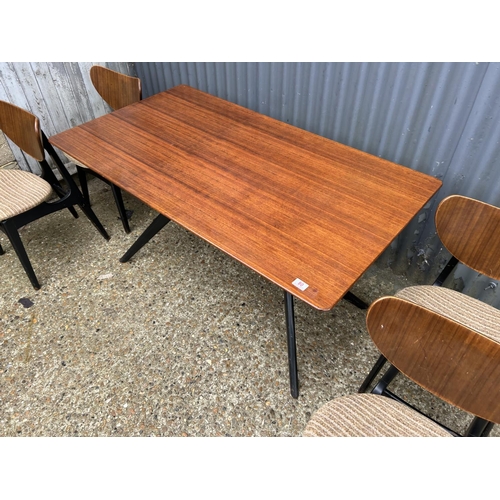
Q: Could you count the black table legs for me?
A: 3